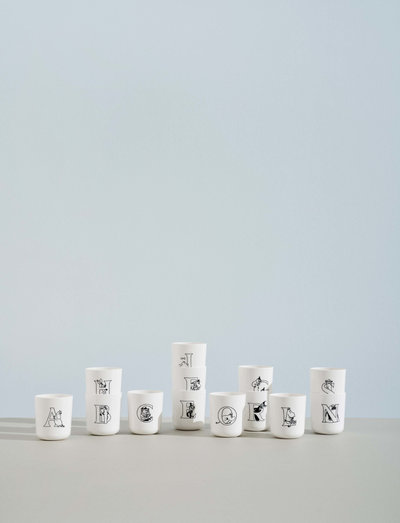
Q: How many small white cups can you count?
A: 13